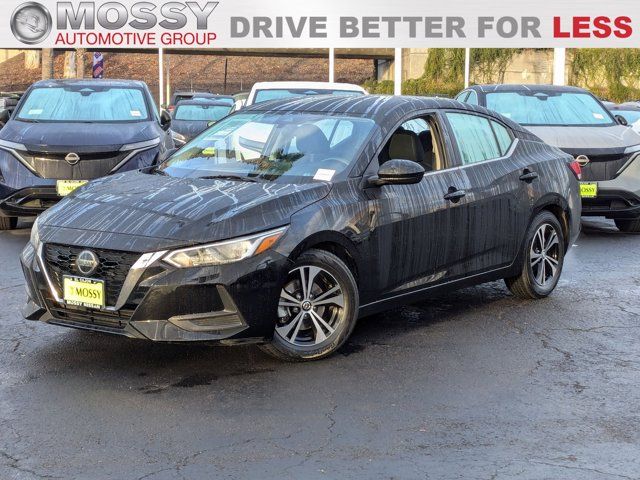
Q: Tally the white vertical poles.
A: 5